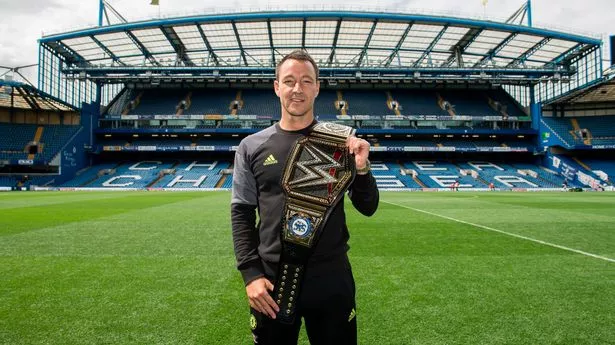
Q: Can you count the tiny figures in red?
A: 3